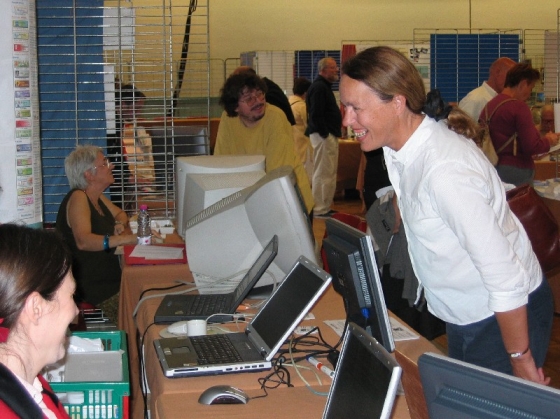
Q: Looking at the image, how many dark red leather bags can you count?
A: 1